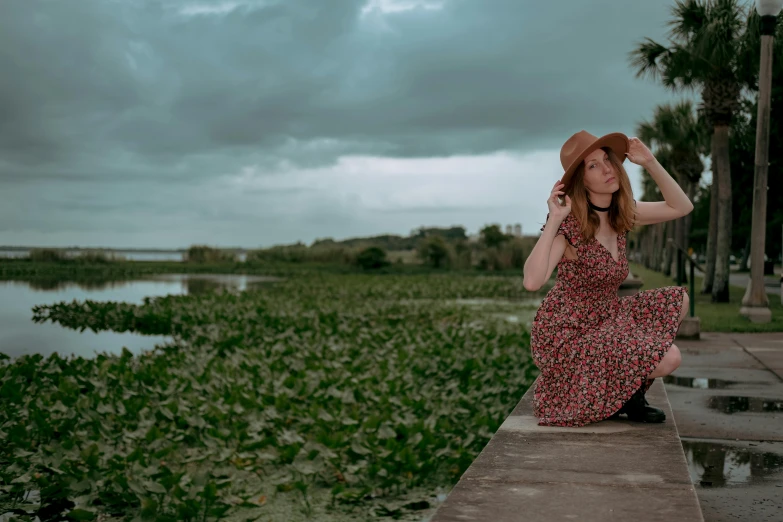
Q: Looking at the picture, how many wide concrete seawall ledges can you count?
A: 1